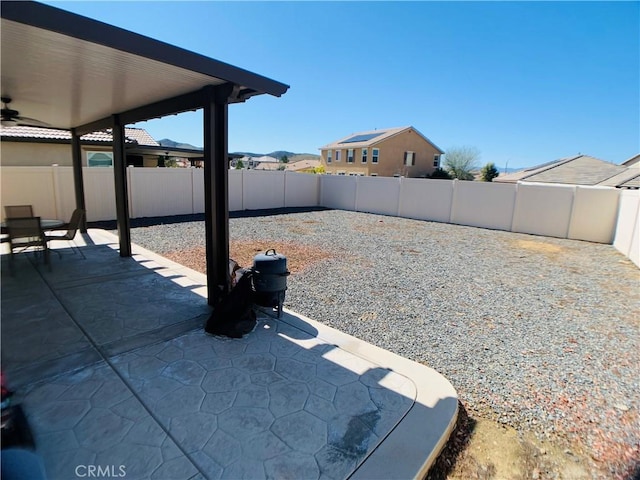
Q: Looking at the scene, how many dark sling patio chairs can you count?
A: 3